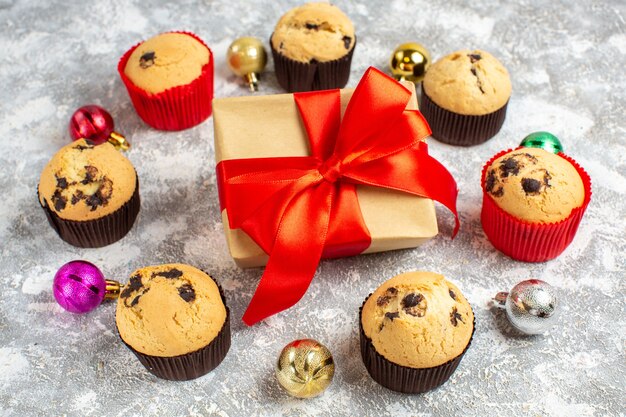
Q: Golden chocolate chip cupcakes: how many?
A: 7